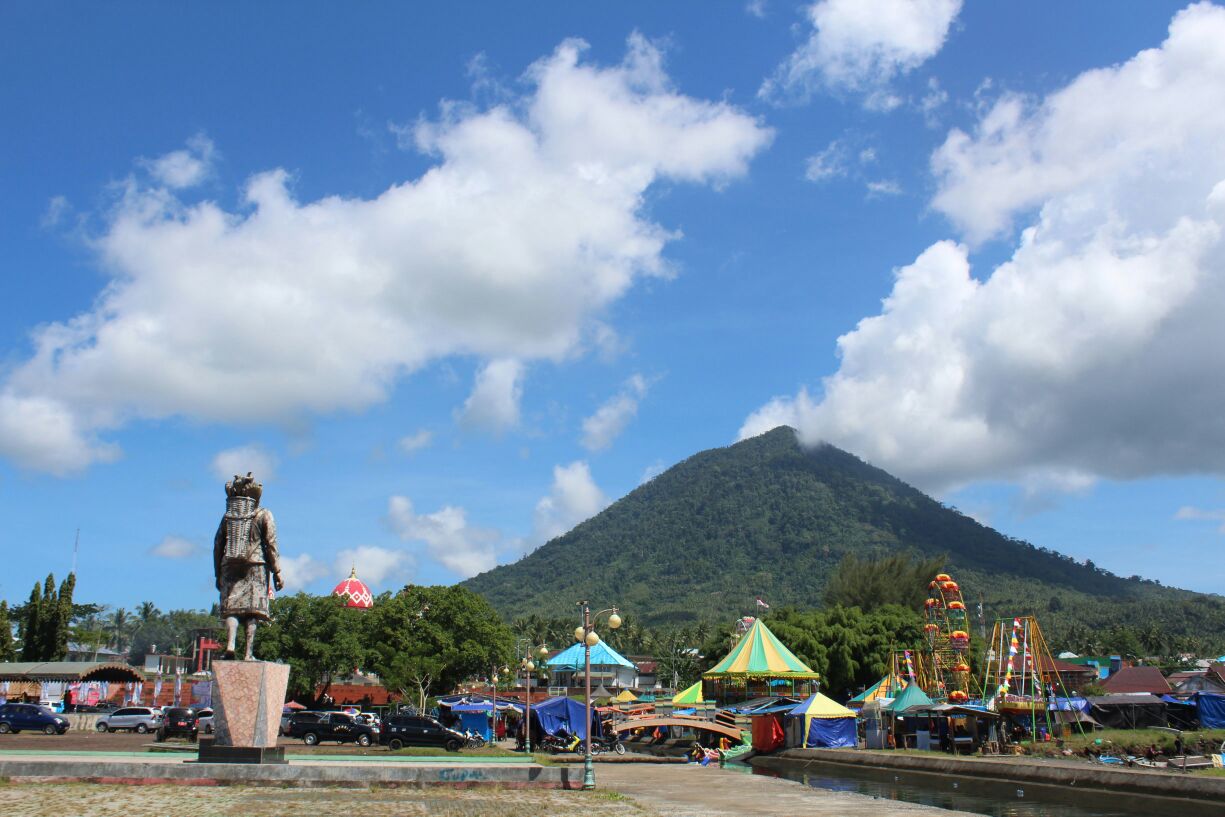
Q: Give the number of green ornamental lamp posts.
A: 3